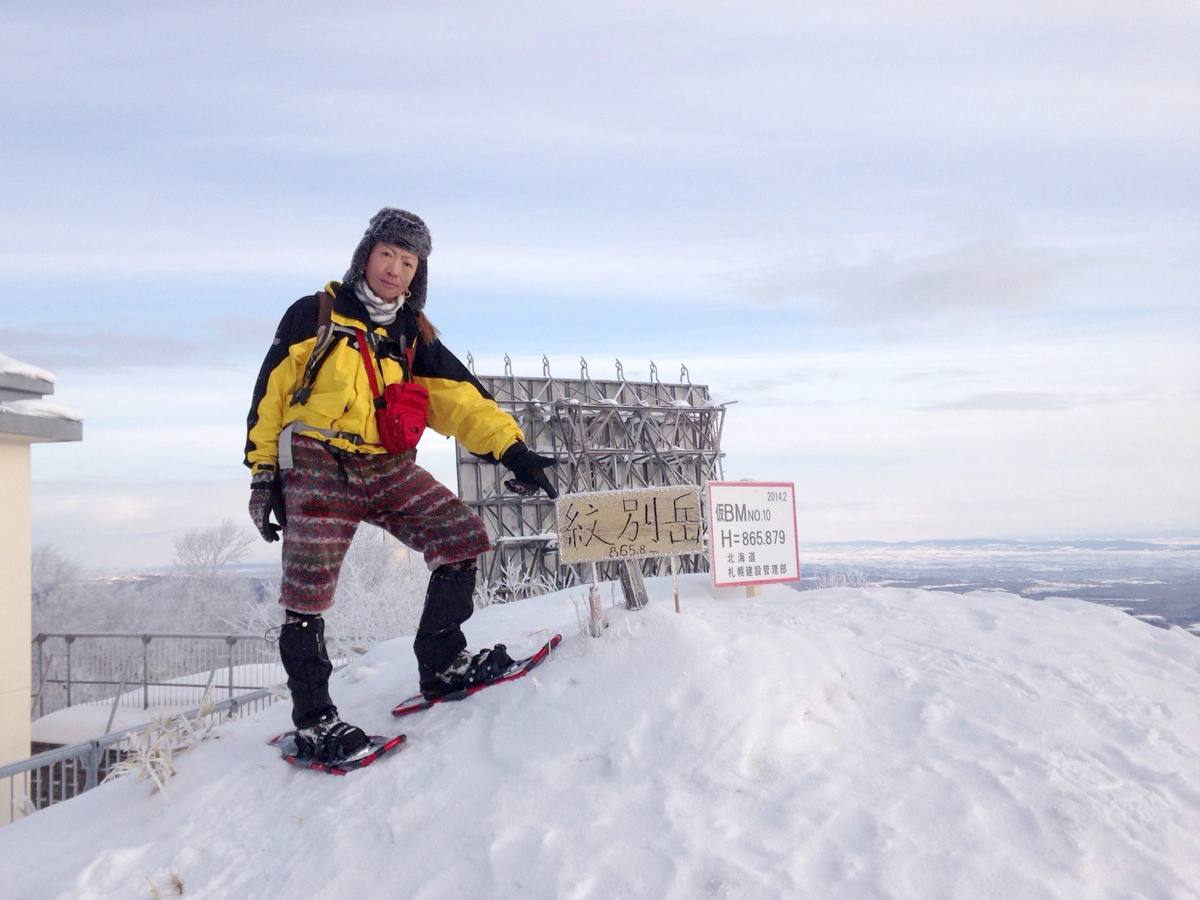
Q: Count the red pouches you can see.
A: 1